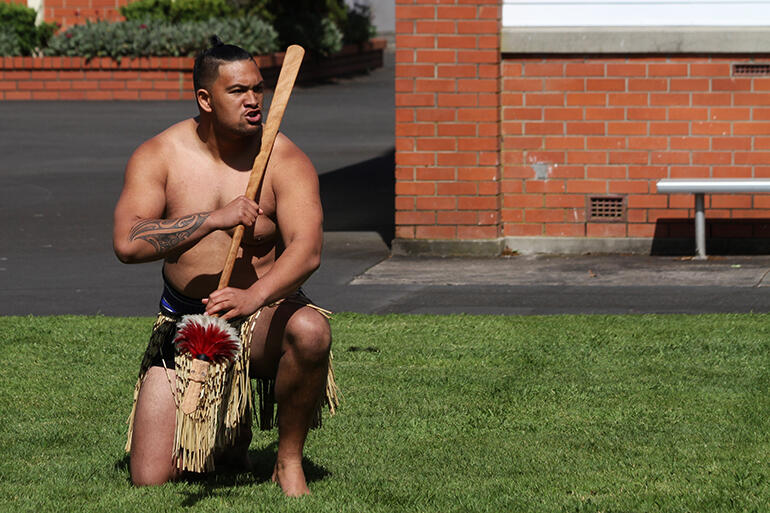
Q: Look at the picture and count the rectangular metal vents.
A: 2